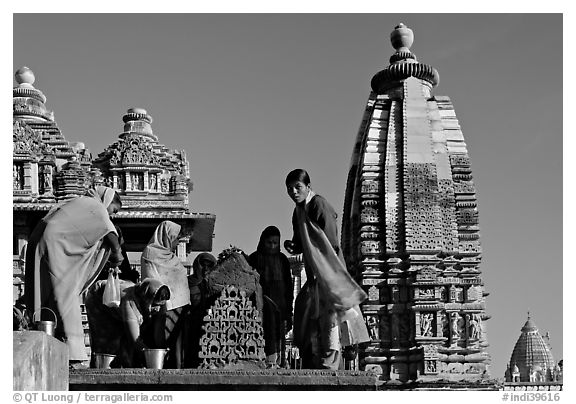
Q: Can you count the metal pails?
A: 3